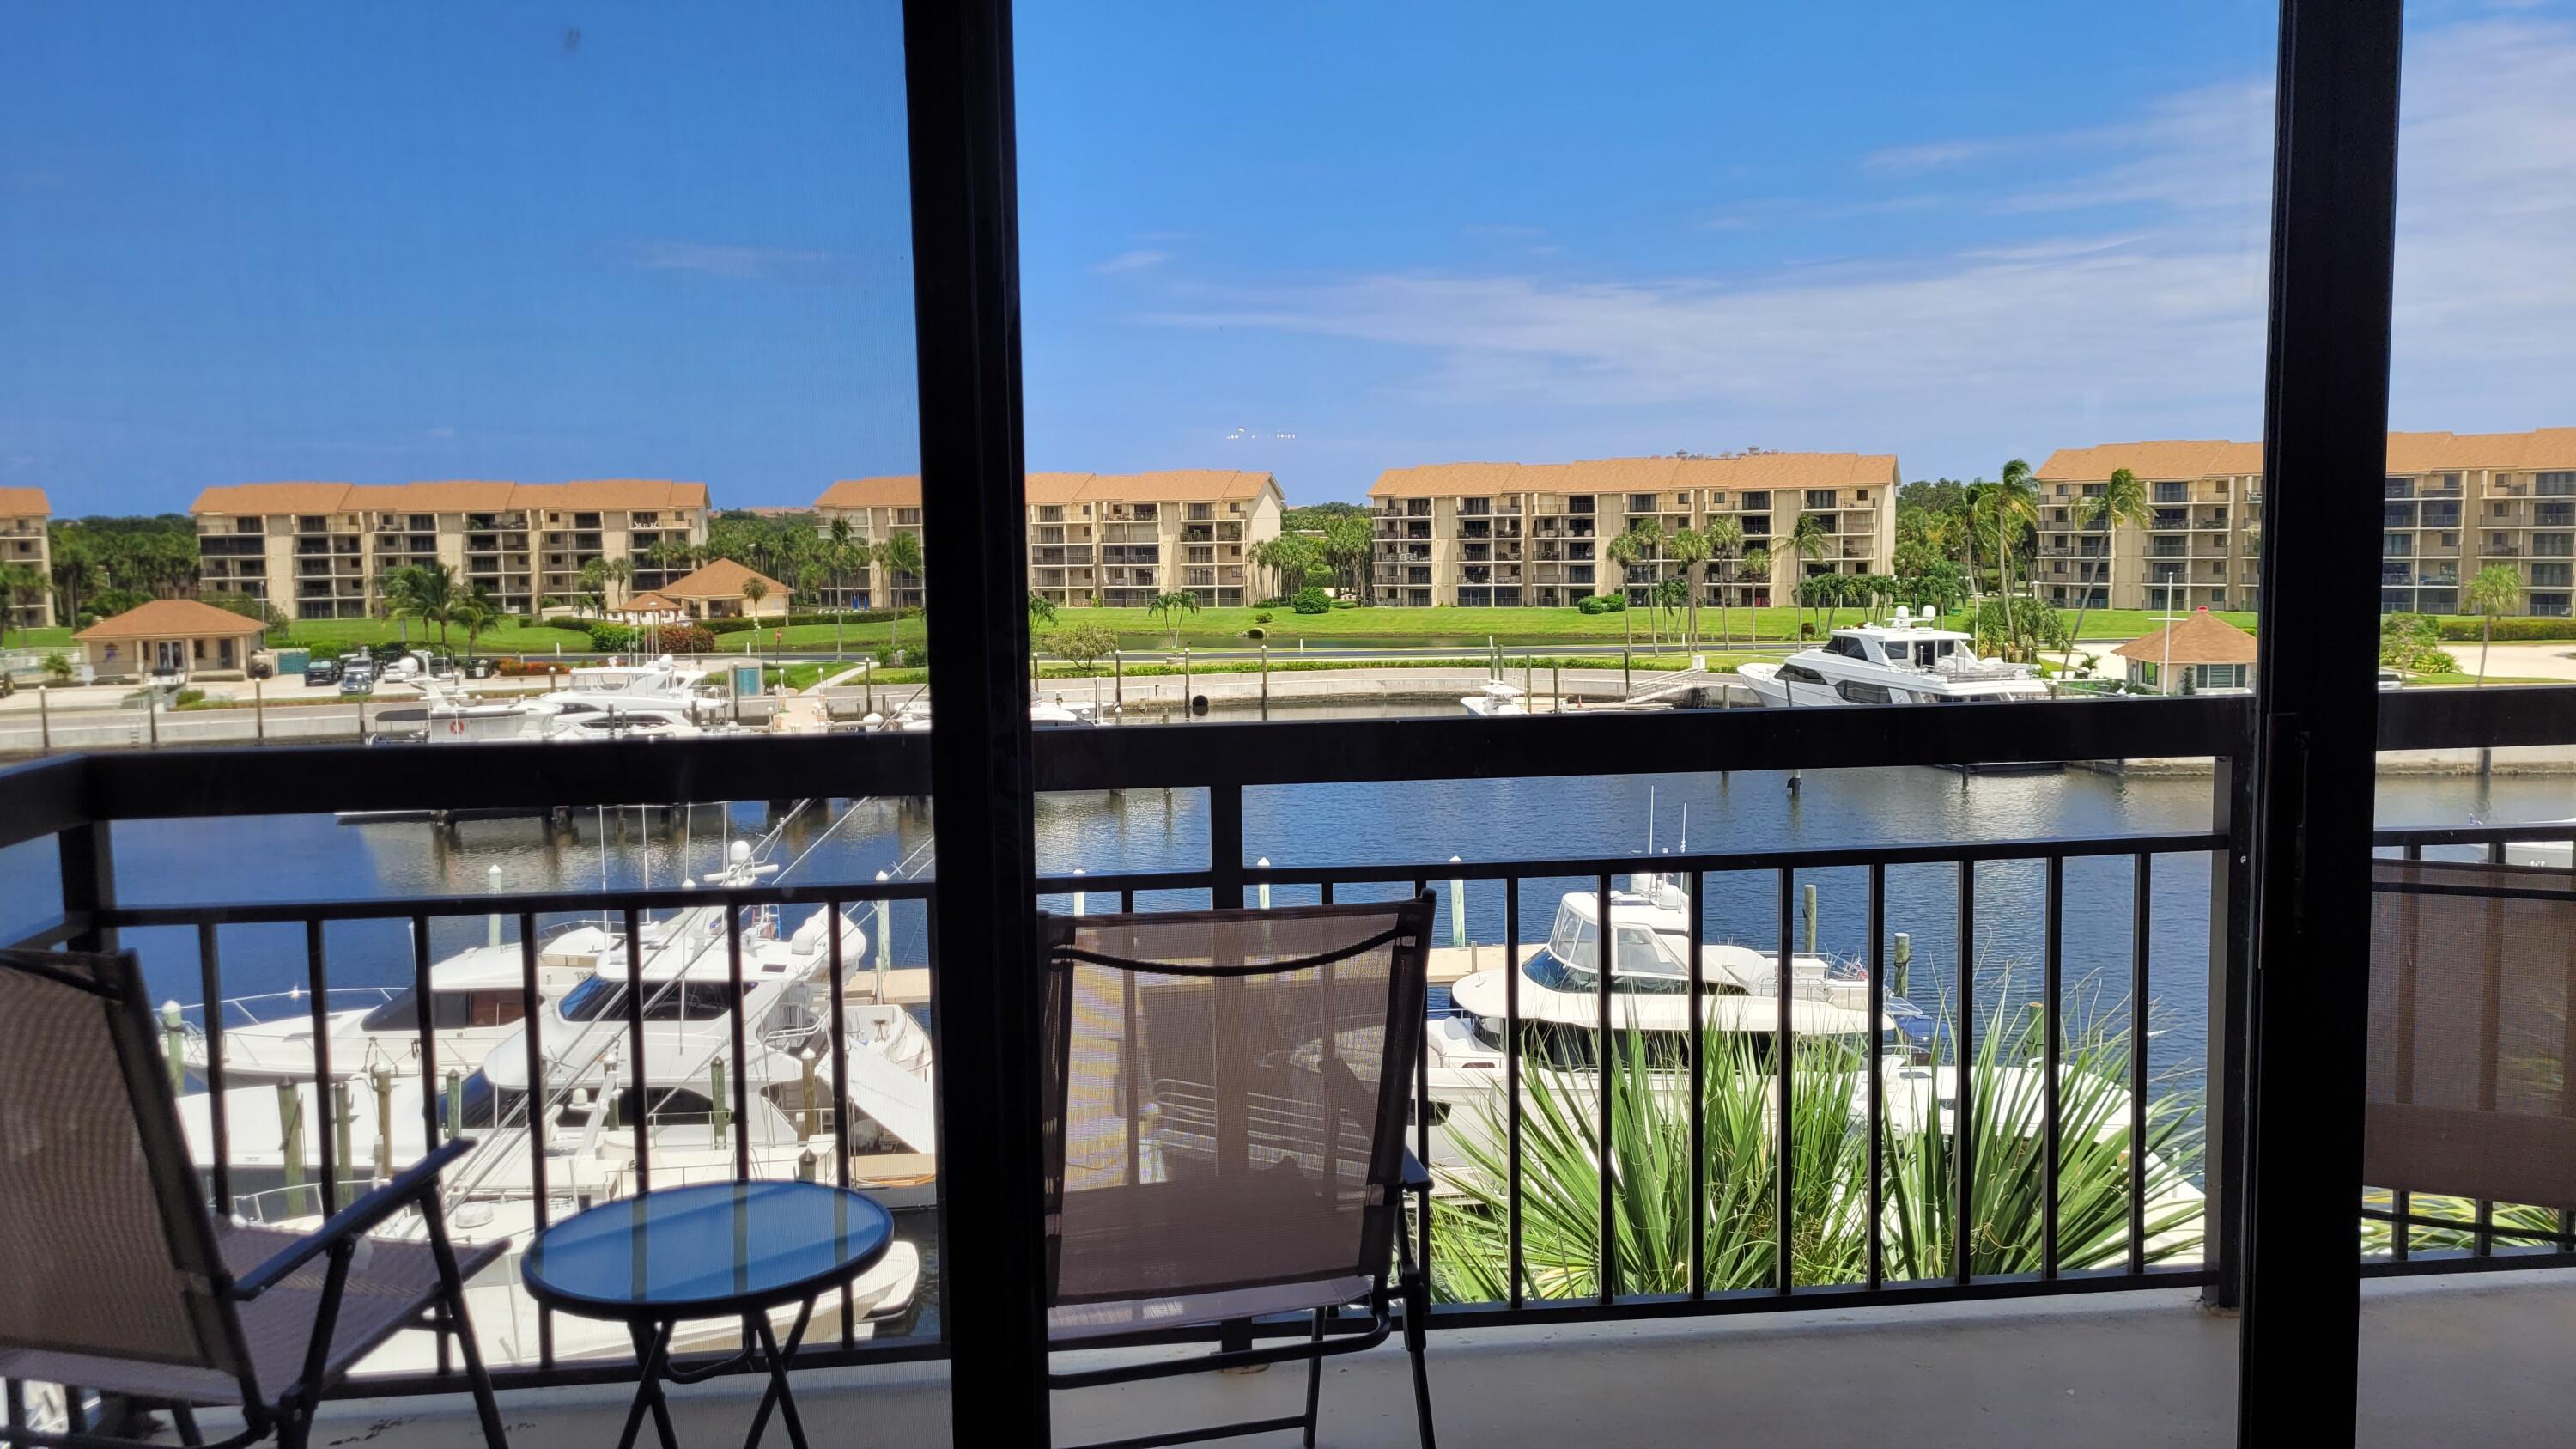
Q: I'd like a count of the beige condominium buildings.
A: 5